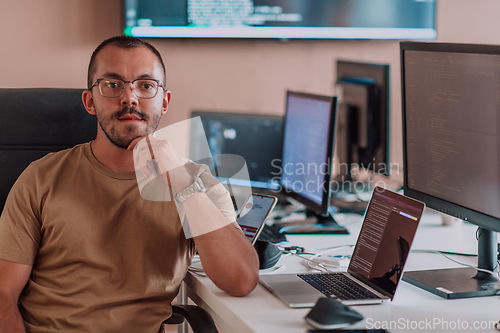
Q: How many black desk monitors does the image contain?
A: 4